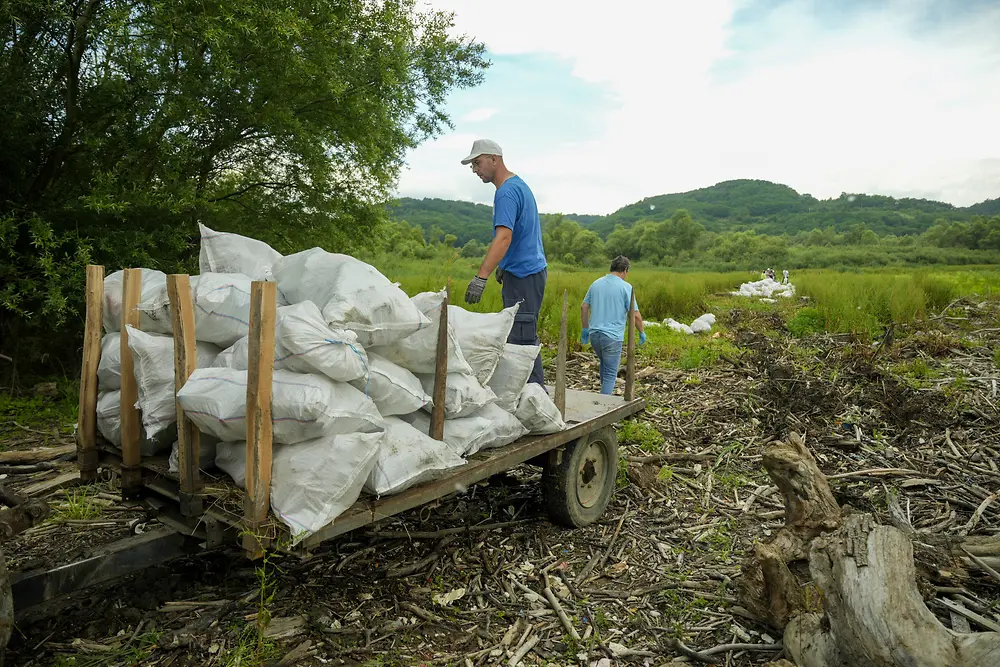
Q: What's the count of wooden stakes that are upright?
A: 7